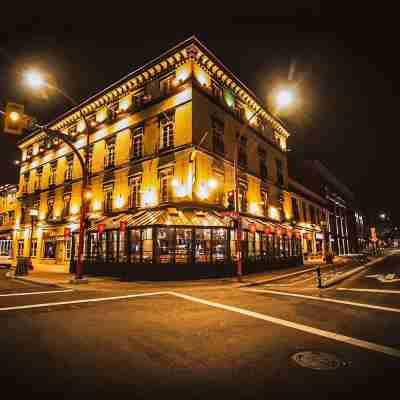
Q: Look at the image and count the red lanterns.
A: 9